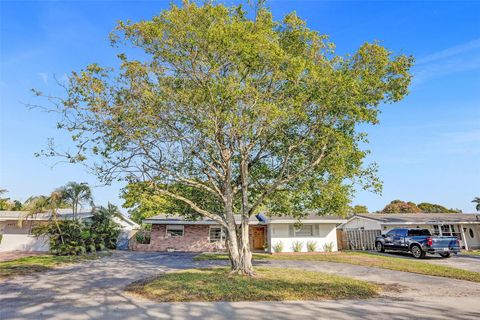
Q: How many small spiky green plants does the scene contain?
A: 4